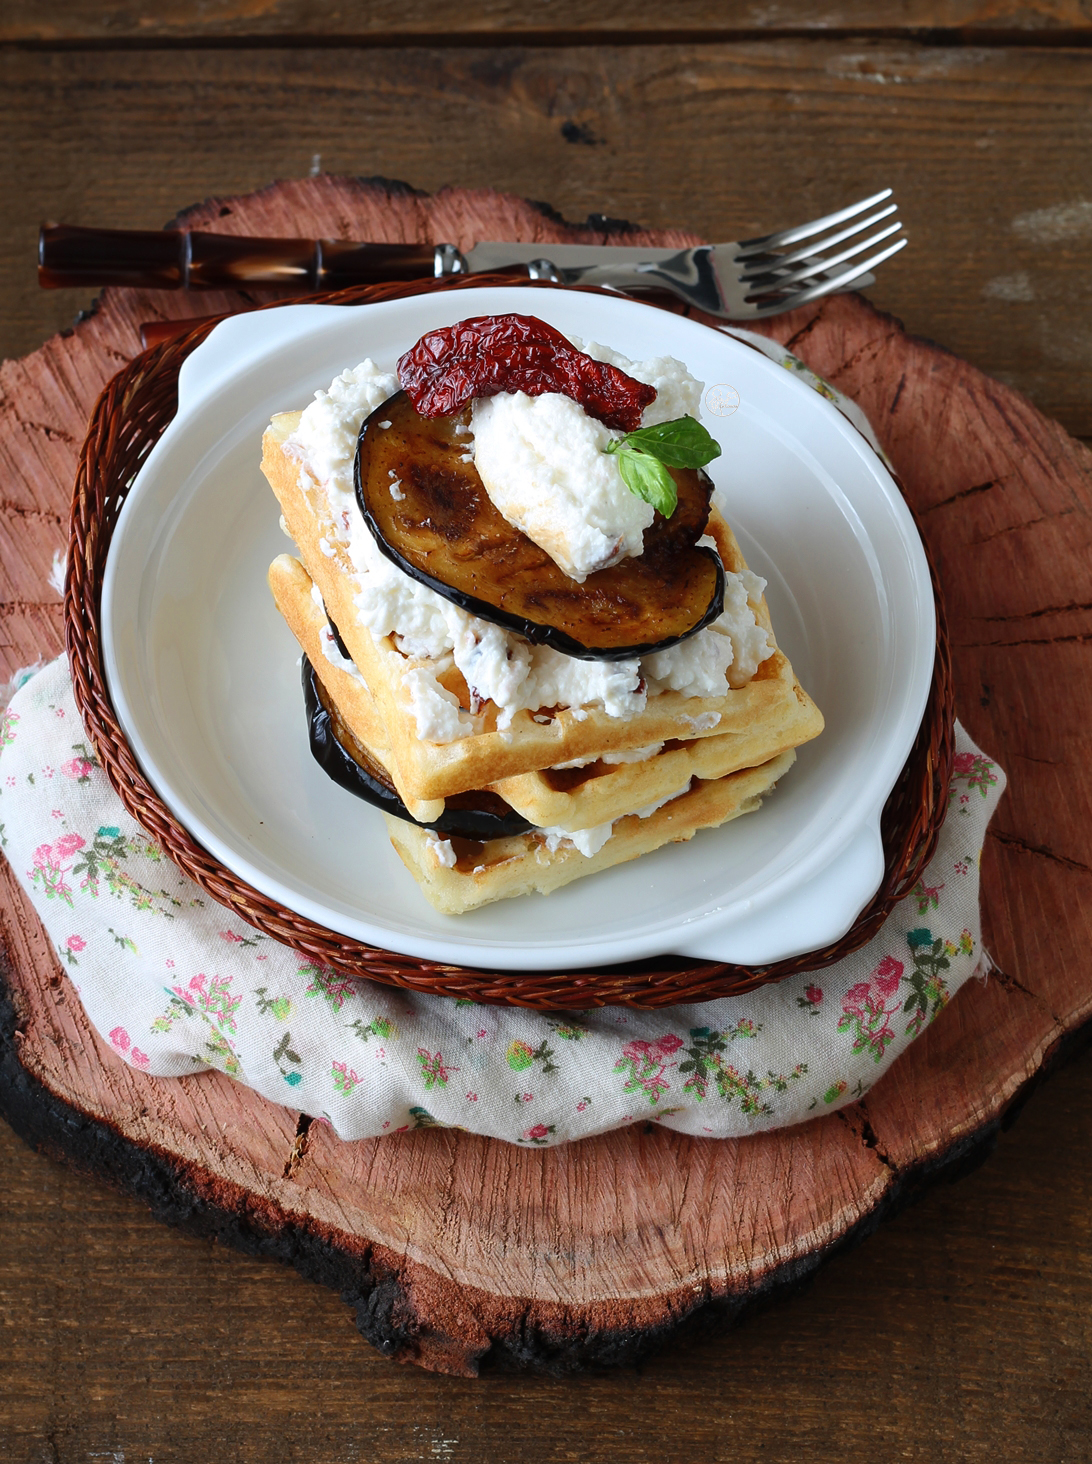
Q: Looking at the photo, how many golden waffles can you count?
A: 3